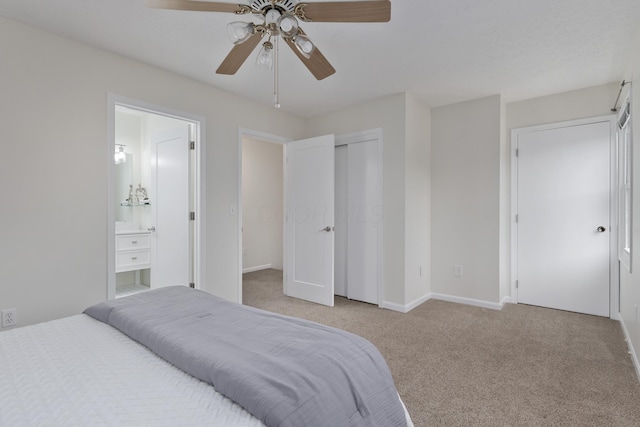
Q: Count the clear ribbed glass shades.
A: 4